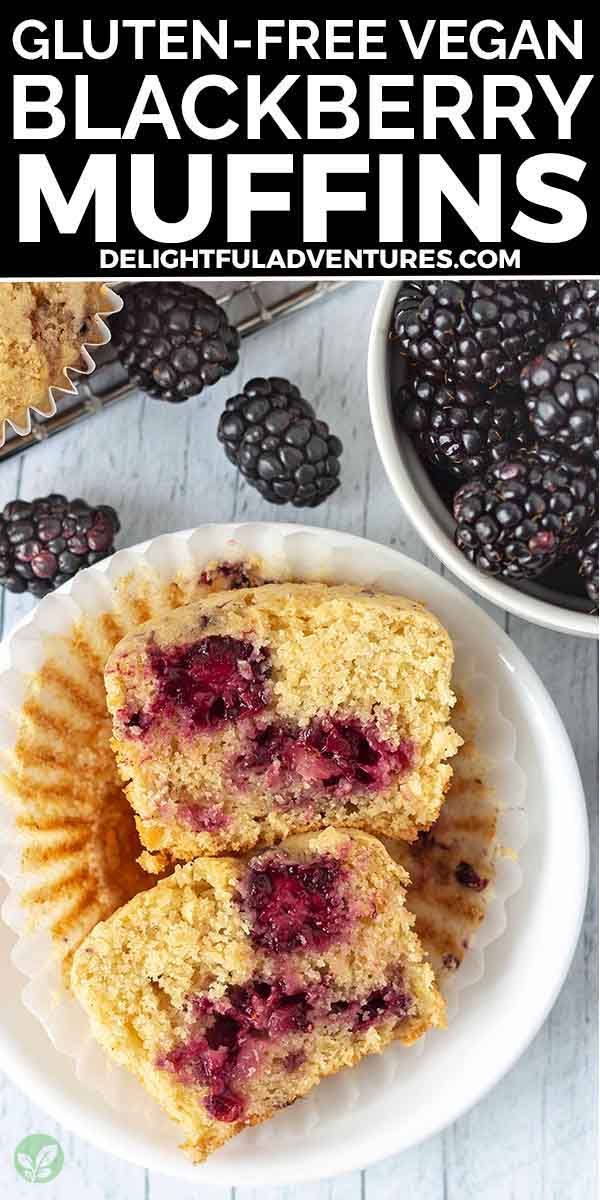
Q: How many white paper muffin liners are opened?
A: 1